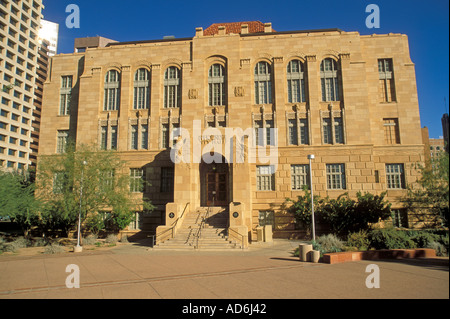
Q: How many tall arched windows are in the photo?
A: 7